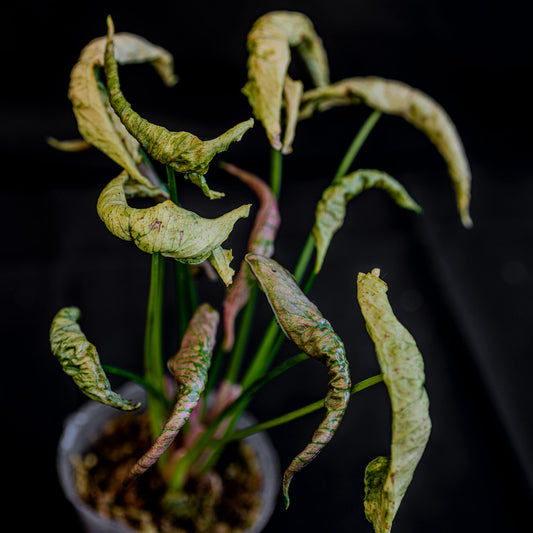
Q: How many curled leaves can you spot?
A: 11